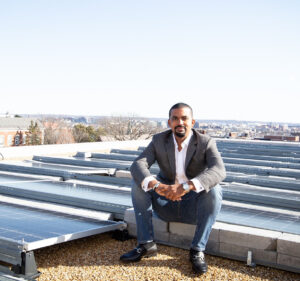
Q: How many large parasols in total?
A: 0